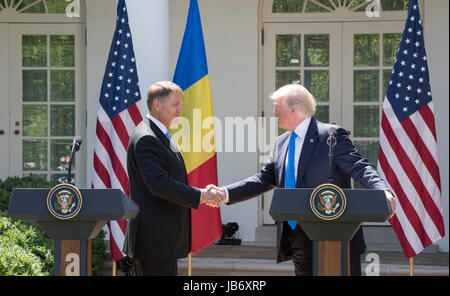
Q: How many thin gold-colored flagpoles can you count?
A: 3